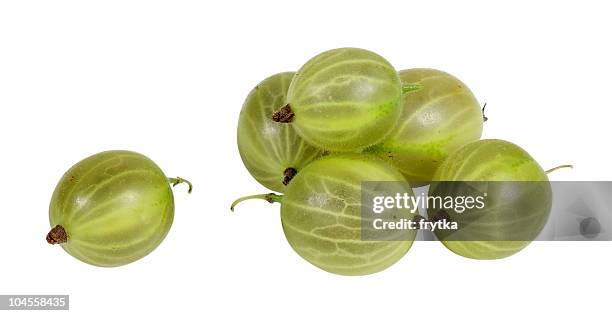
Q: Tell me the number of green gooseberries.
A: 6